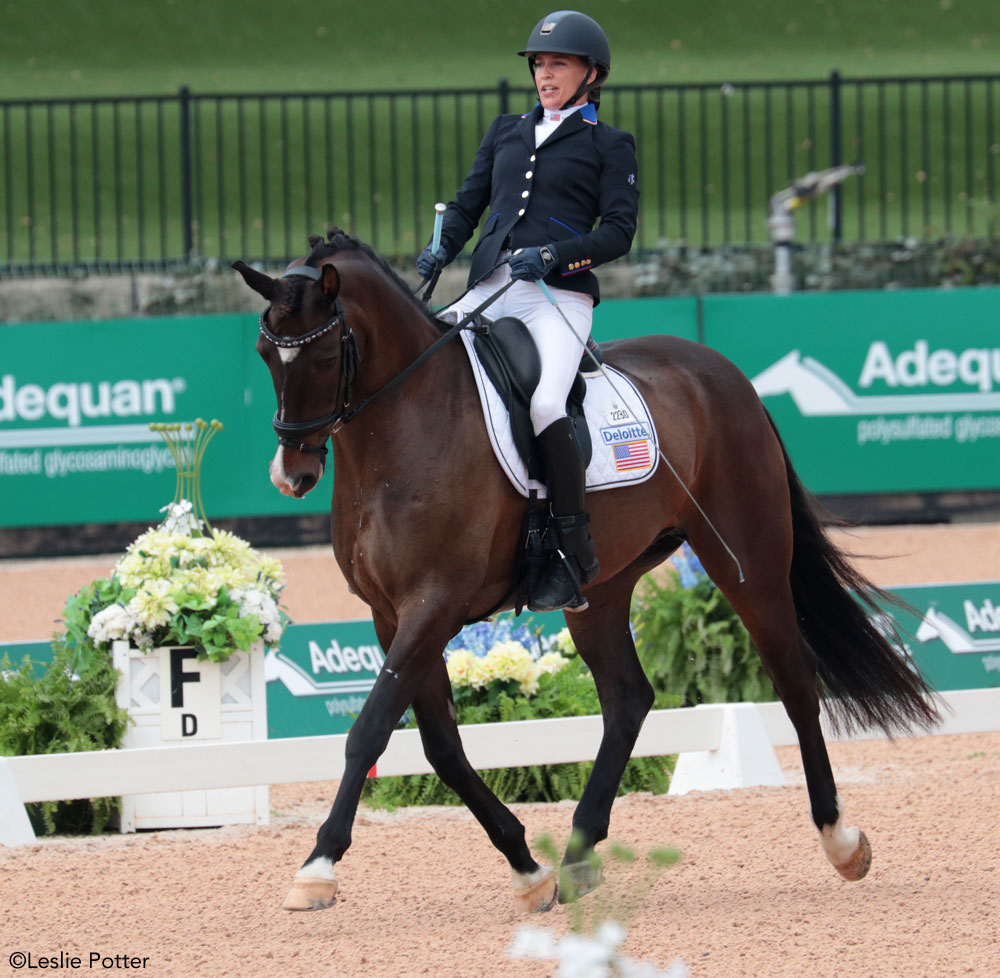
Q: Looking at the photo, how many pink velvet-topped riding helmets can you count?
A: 0